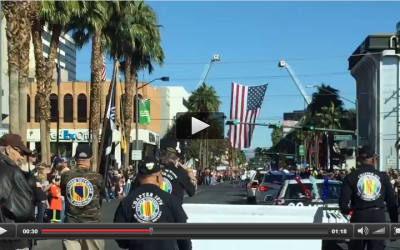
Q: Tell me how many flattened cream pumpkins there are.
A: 0